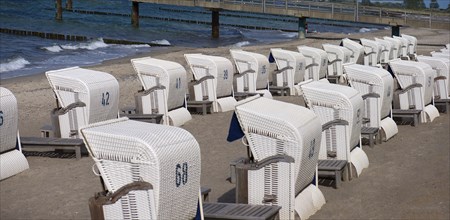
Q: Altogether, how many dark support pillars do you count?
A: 6